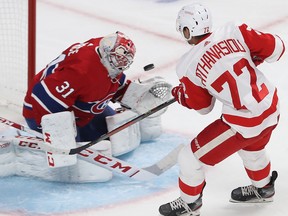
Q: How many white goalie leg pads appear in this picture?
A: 2